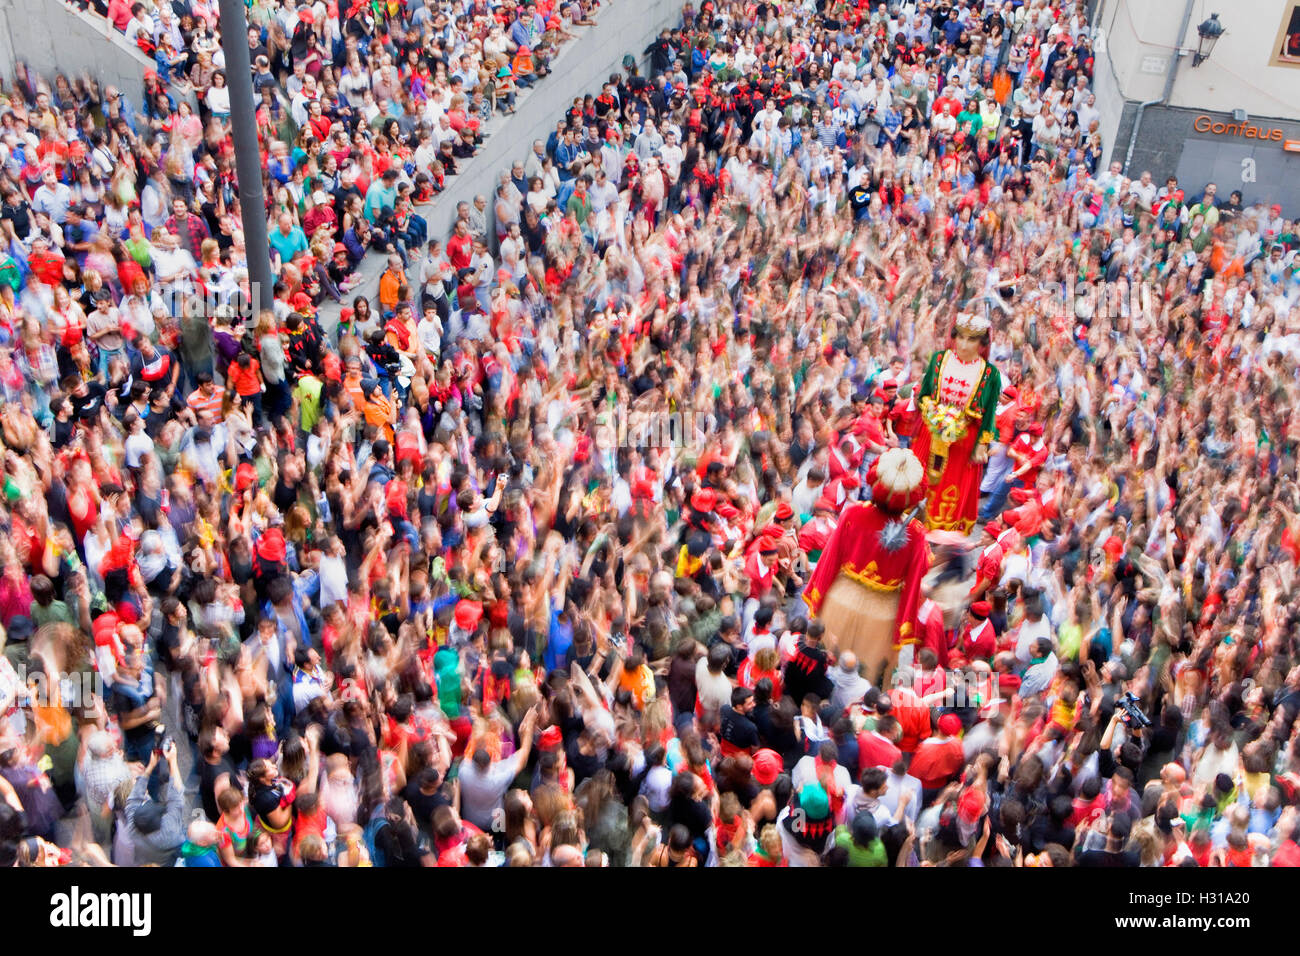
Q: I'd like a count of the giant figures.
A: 2